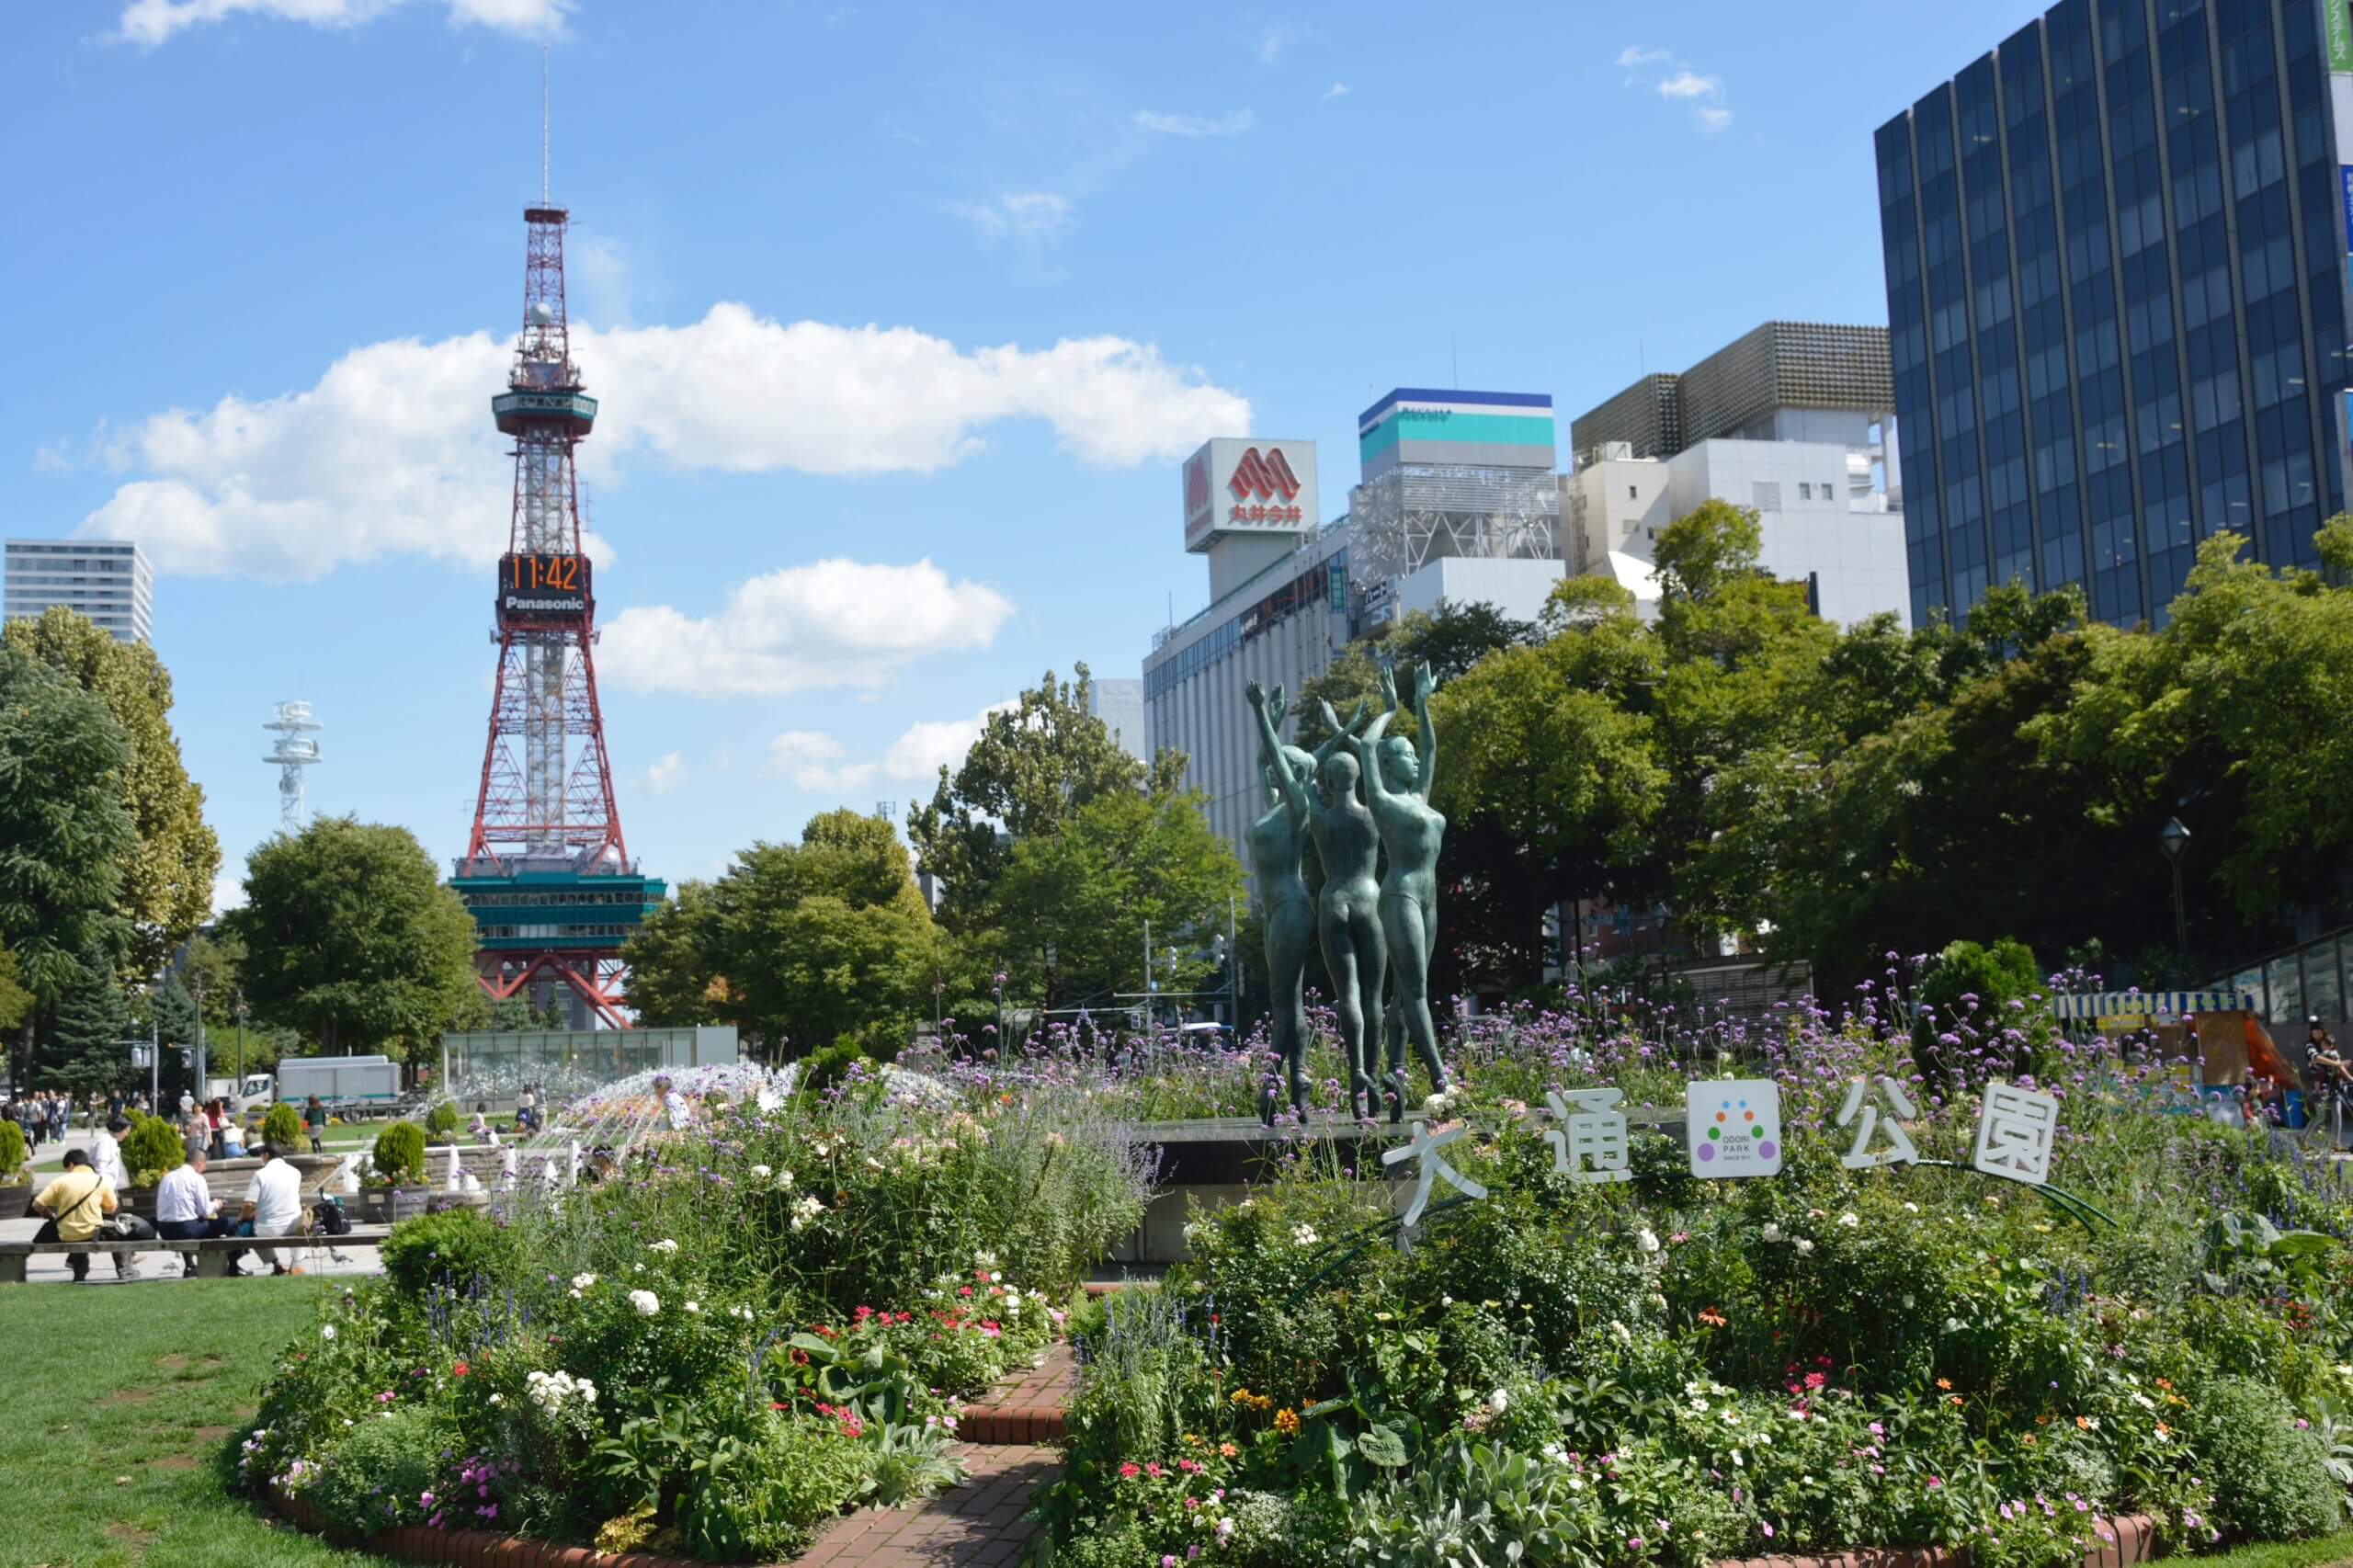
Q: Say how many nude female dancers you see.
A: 3